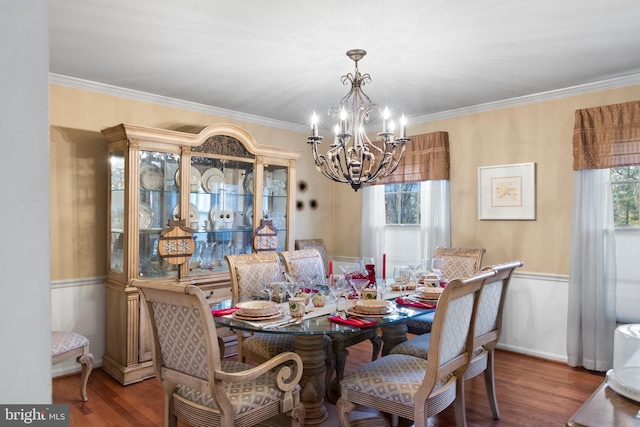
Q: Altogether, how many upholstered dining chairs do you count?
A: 8